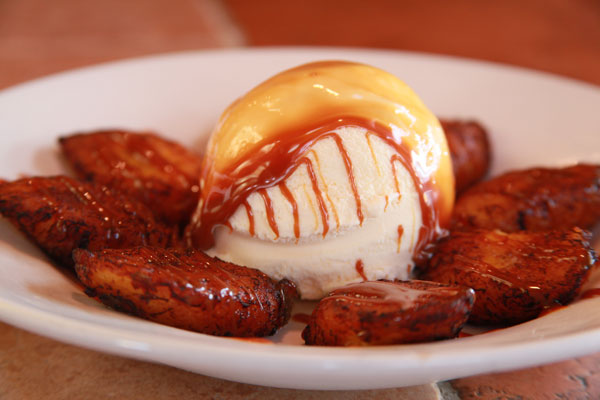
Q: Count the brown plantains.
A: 7